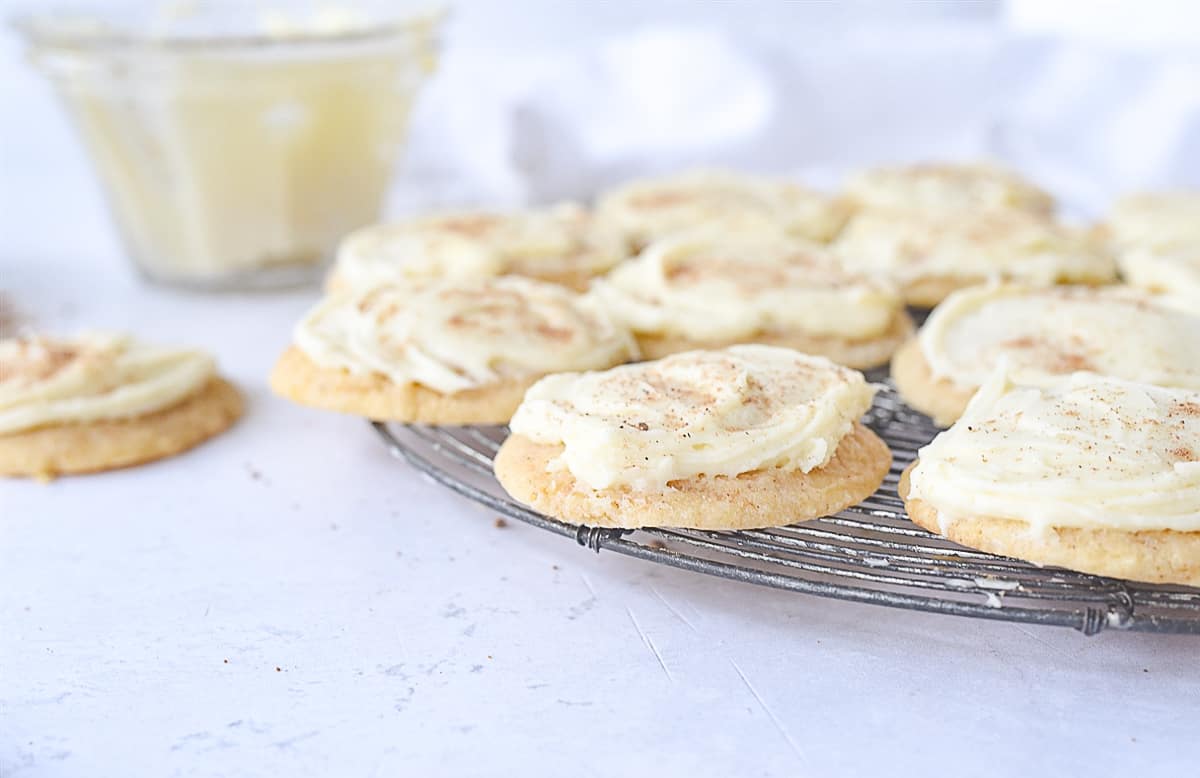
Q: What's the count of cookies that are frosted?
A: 12